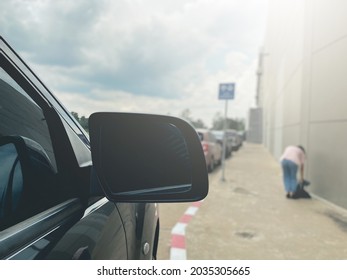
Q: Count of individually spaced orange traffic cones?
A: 0